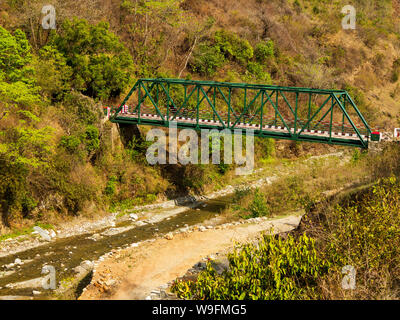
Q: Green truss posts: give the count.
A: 14